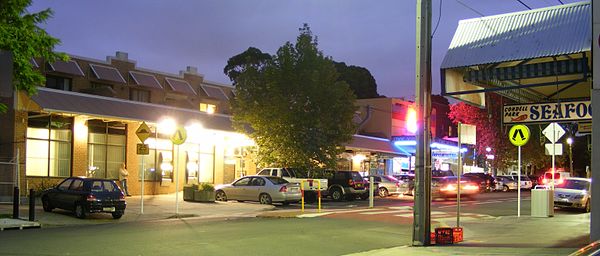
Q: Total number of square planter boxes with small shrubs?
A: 2